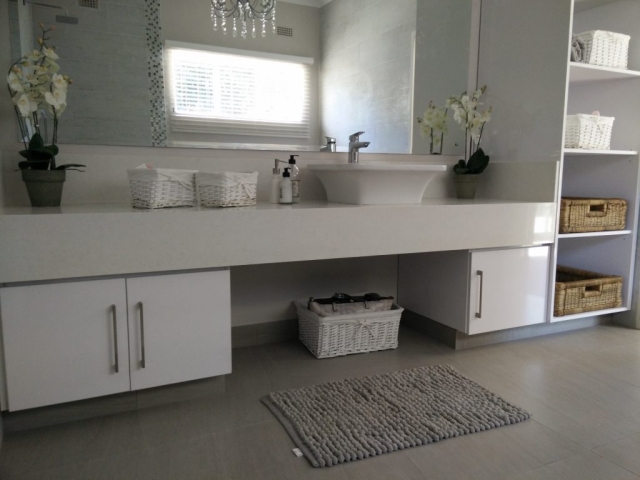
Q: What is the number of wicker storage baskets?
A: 7